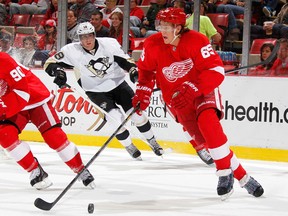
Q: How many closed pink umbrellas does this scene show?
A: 0